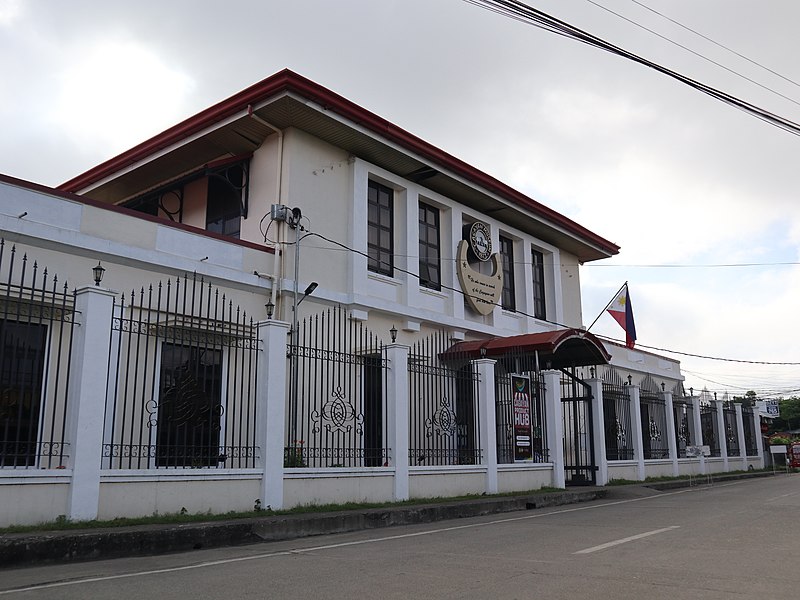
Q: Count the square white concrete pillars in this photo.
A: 12